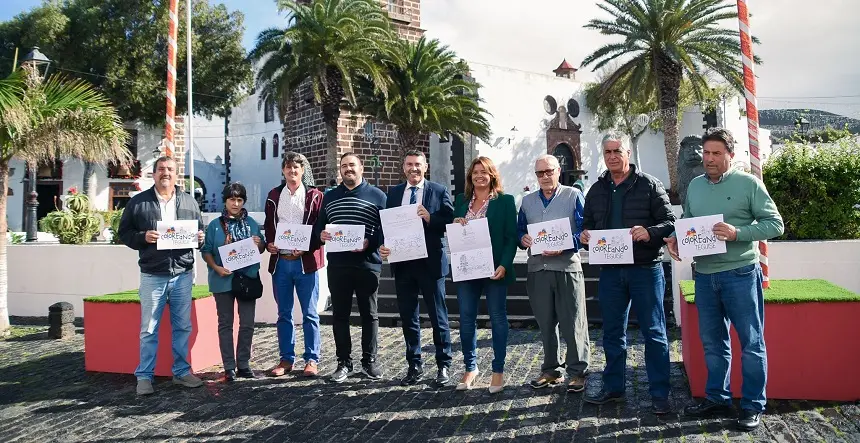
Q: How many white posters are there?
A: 9